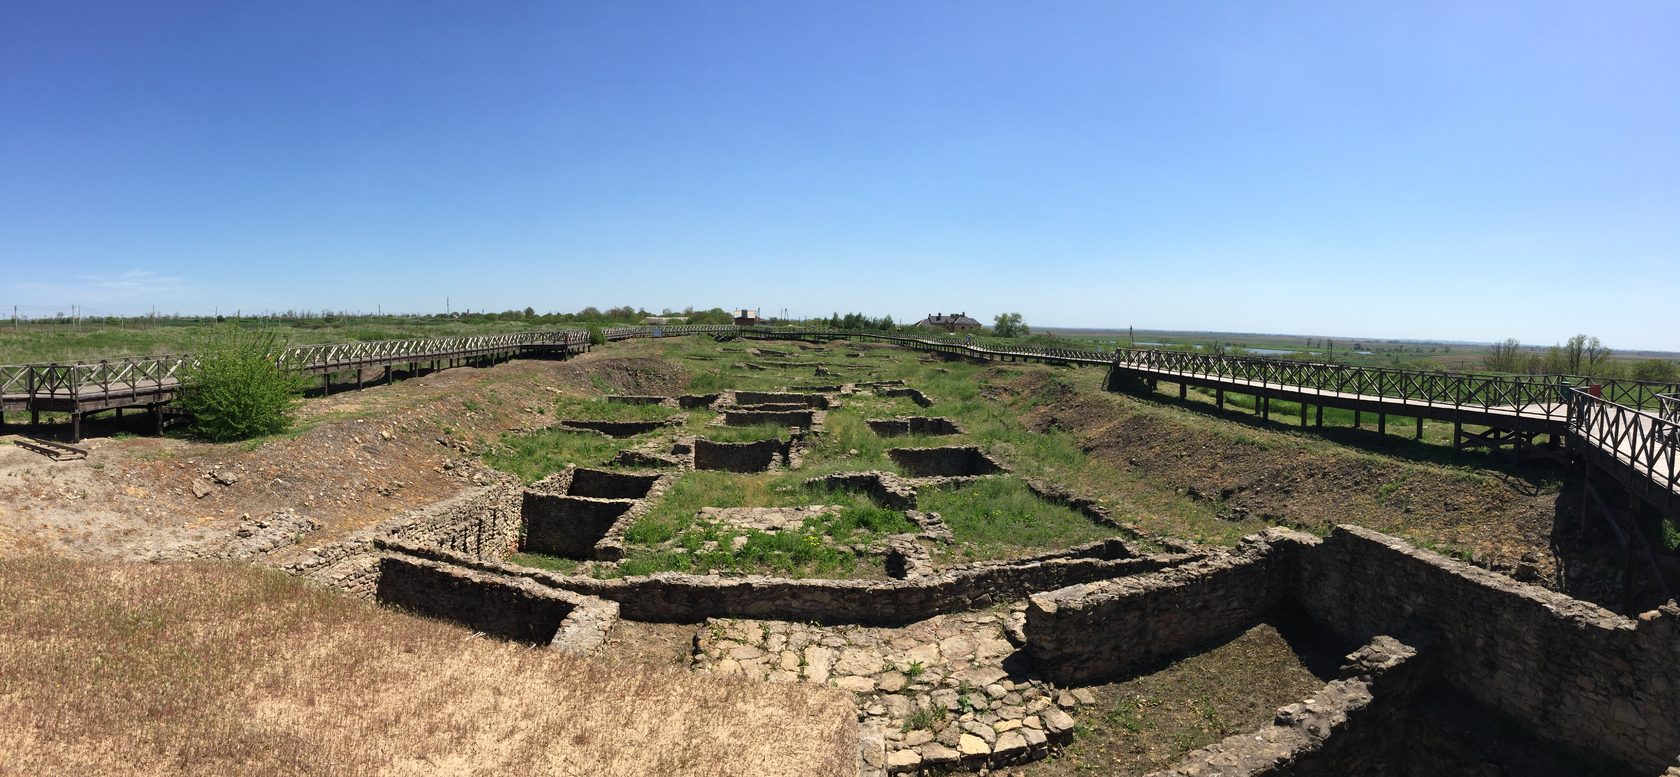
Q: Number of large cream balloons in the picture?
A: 0